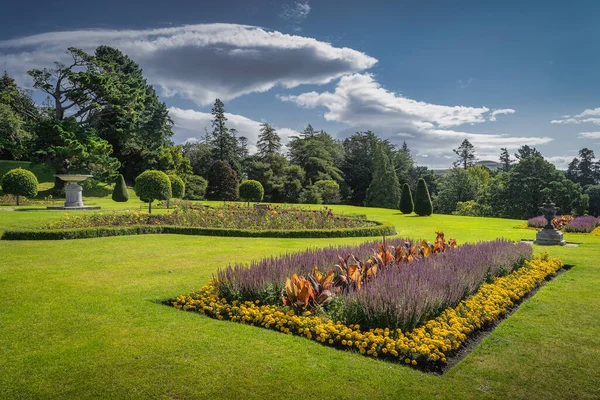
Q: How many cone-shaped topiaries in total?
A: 3